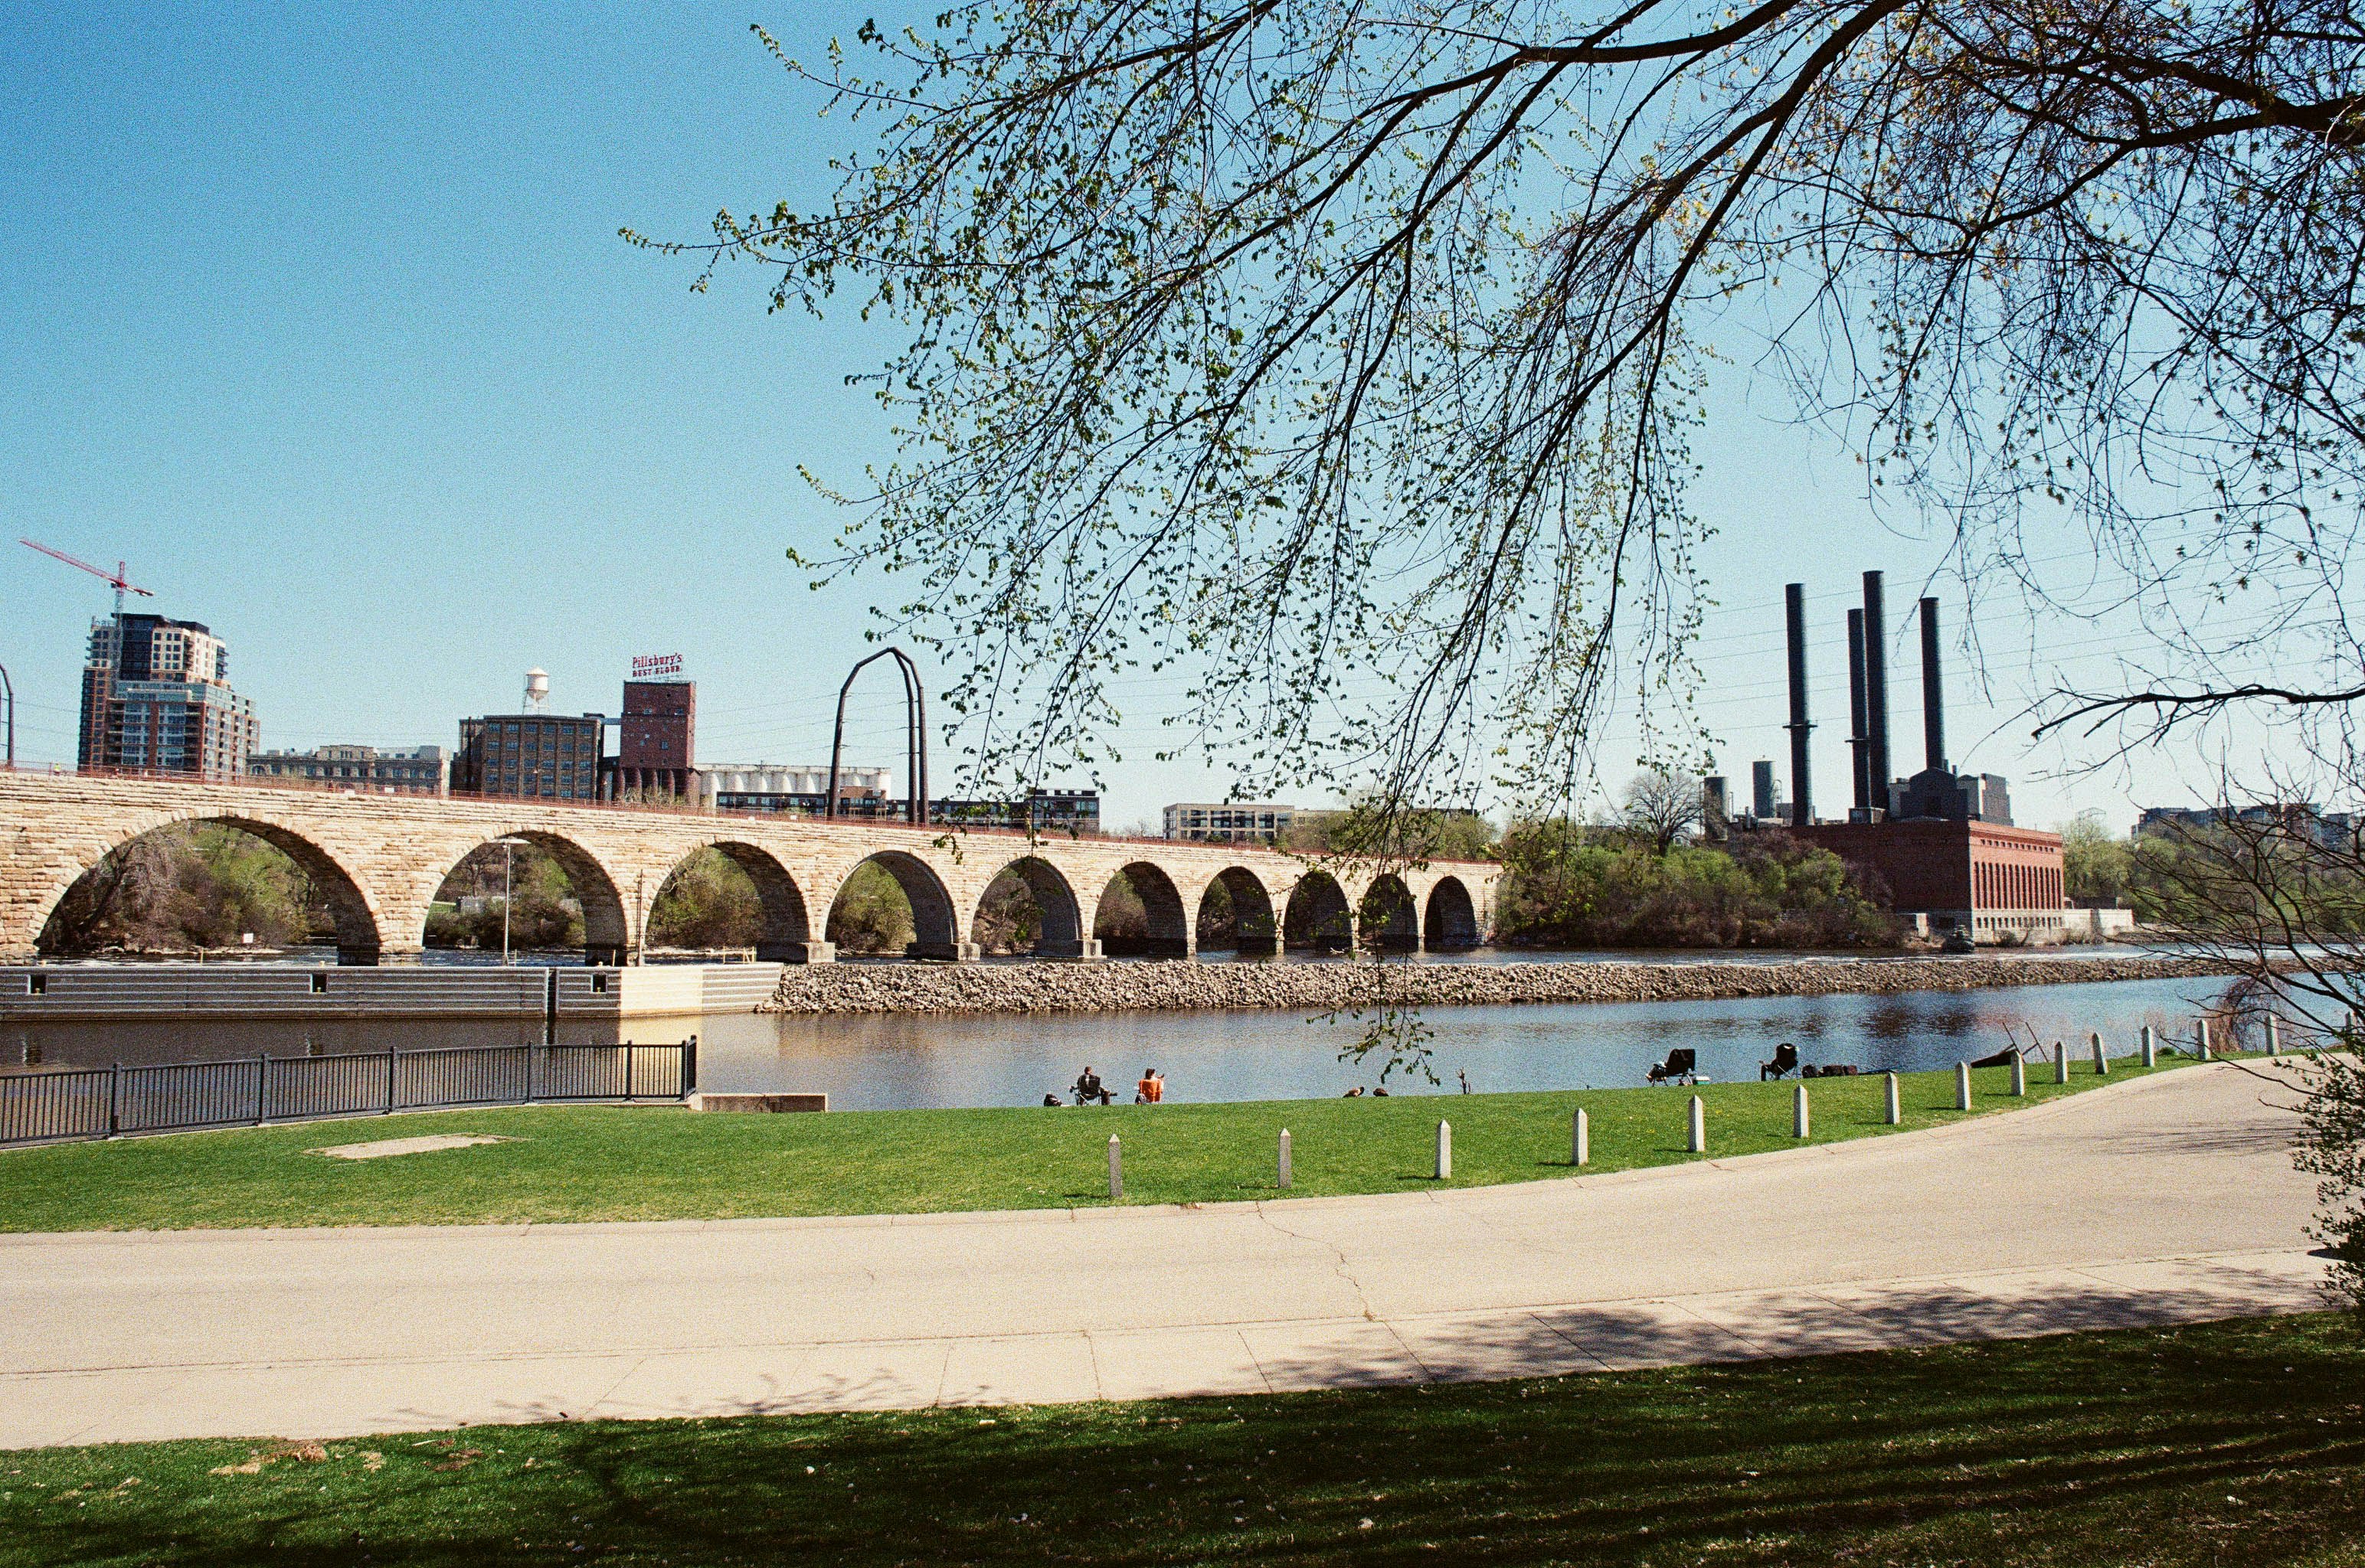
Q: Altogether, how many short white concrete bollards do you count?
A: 15